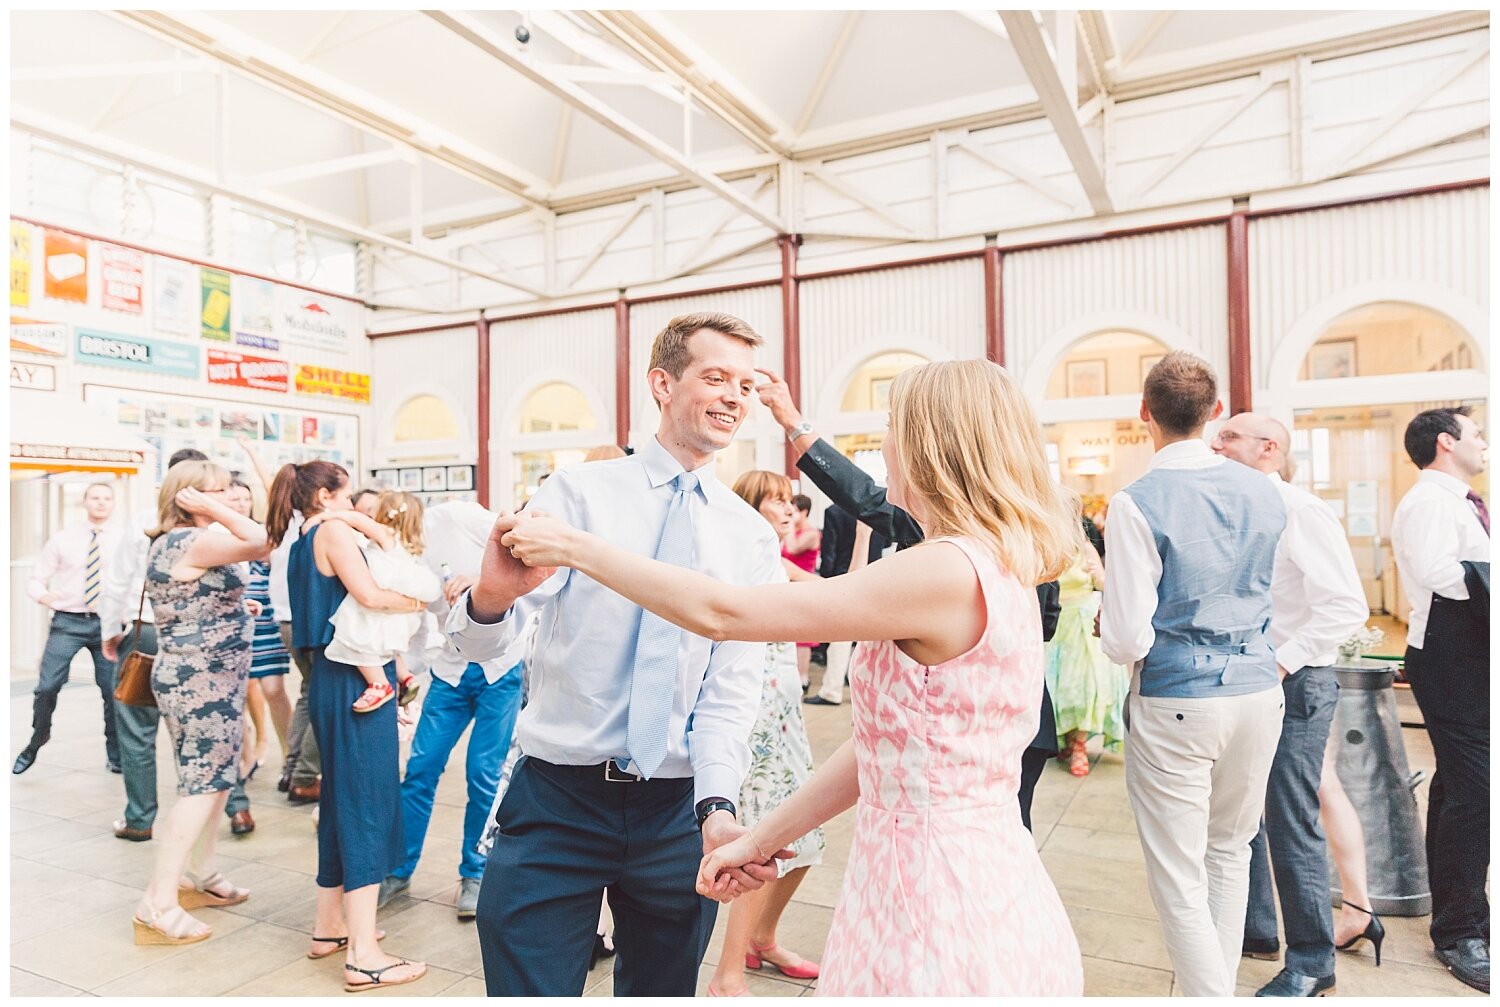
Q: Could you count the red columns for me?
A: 5